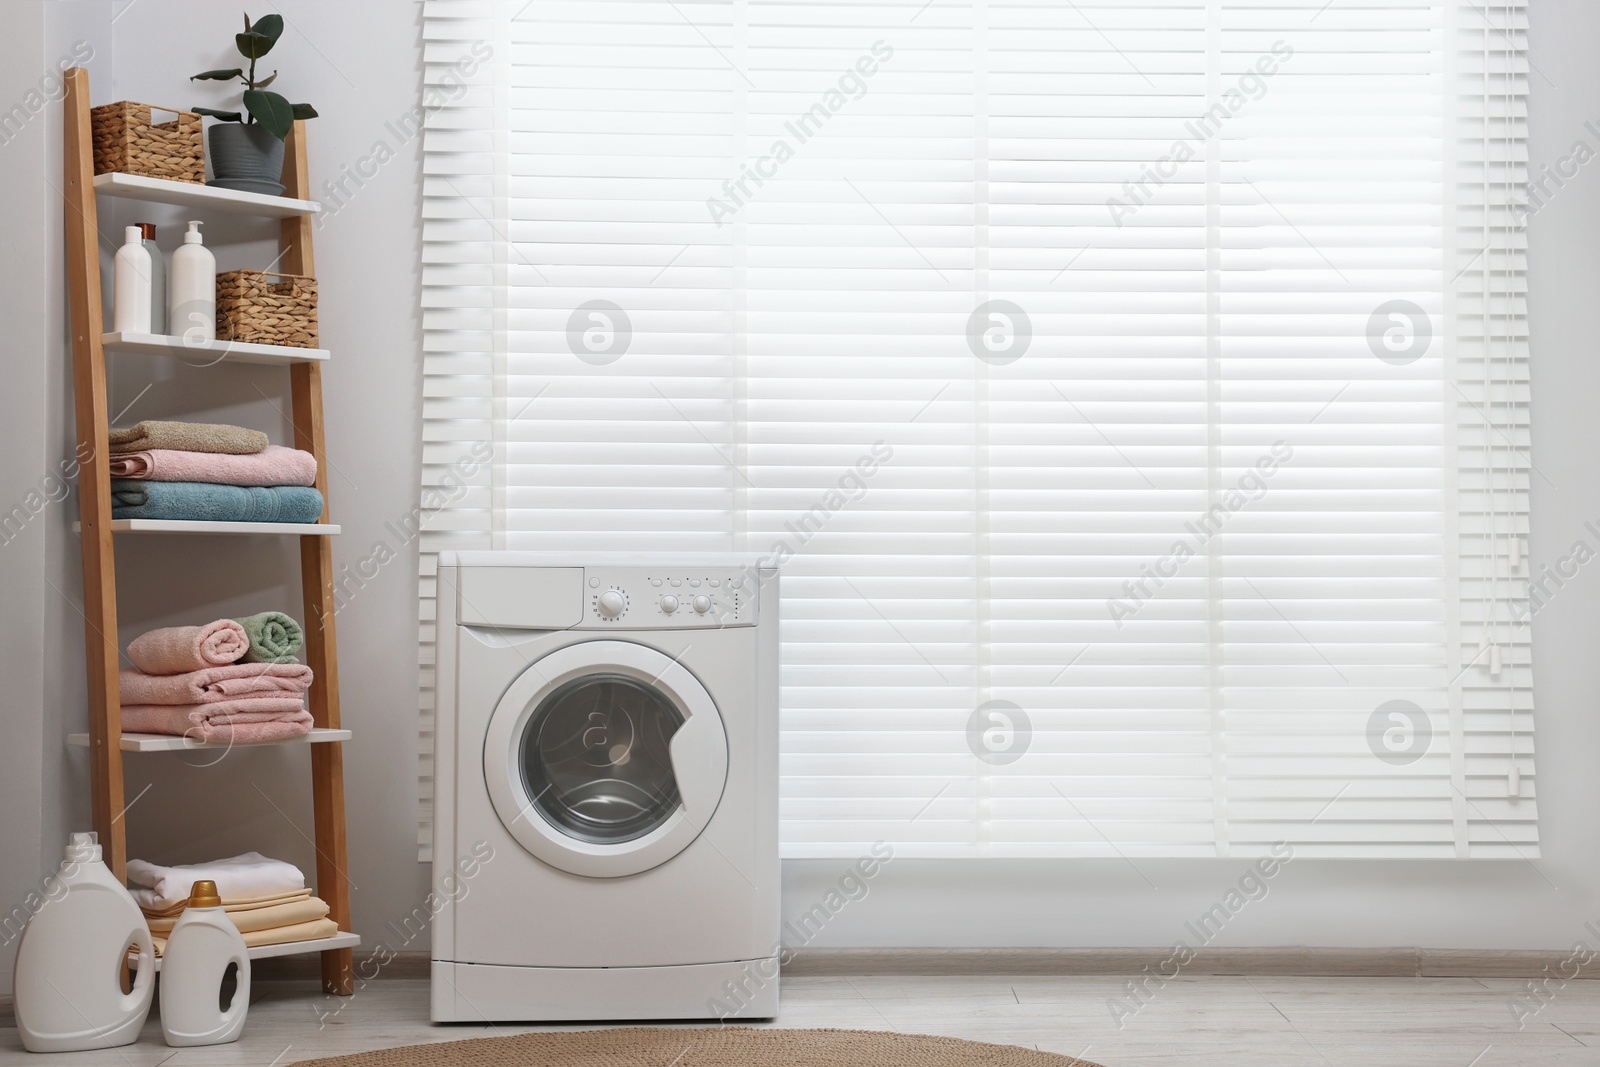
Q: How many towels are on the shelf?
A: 7